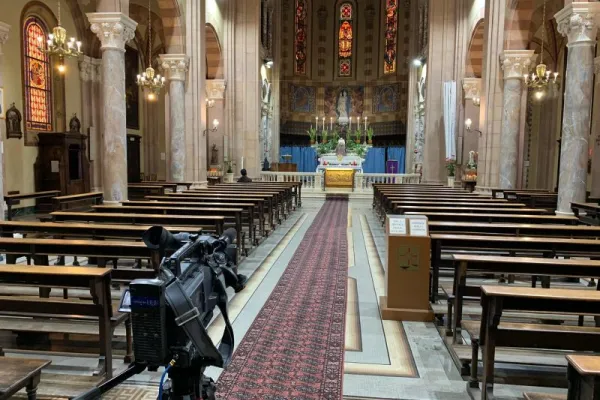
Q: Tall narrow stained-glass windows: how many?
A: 4